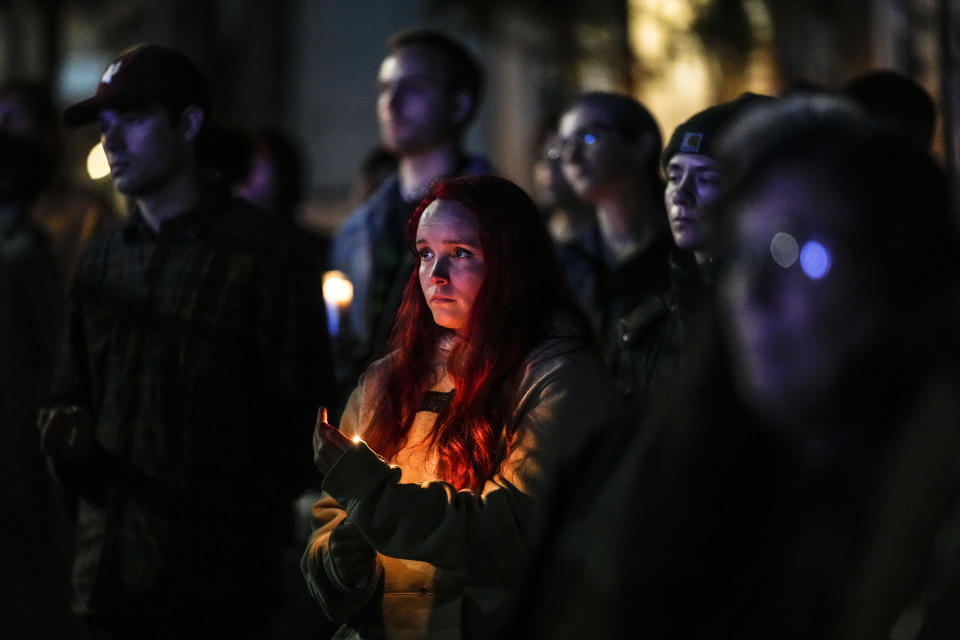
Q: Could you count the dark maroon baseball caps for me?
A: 1